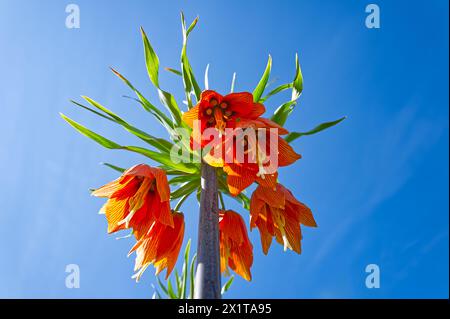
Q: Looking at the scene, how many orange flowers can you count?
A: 6